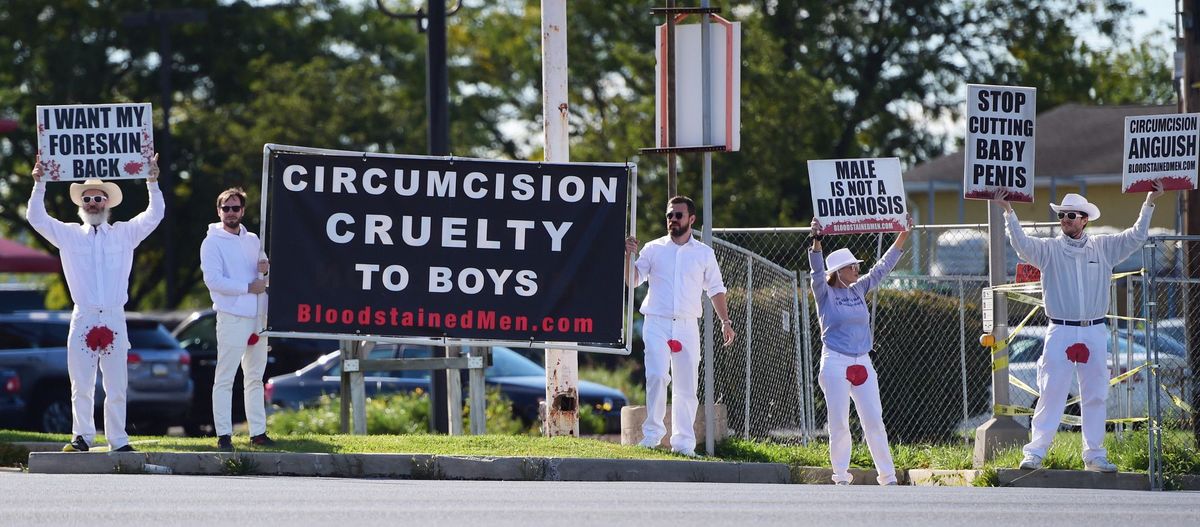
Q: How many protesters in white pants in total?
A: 5